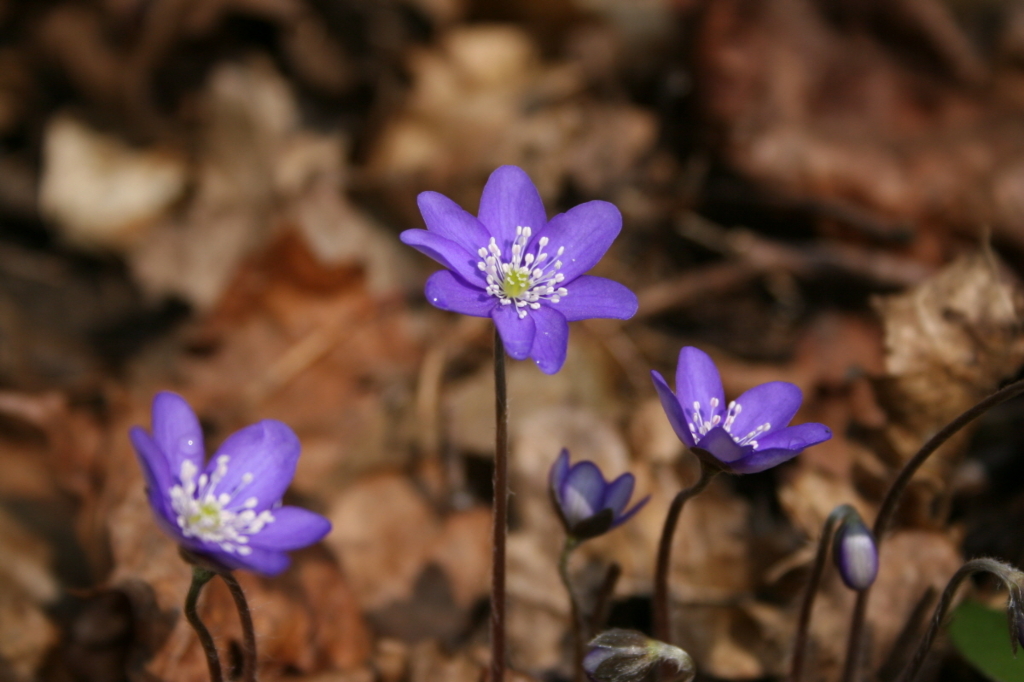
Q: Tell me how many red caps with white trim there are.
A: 0